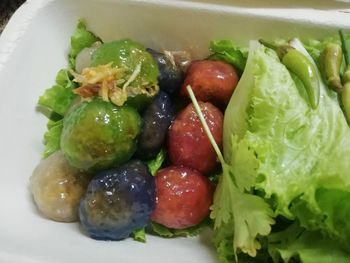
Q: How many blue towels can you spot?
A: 0